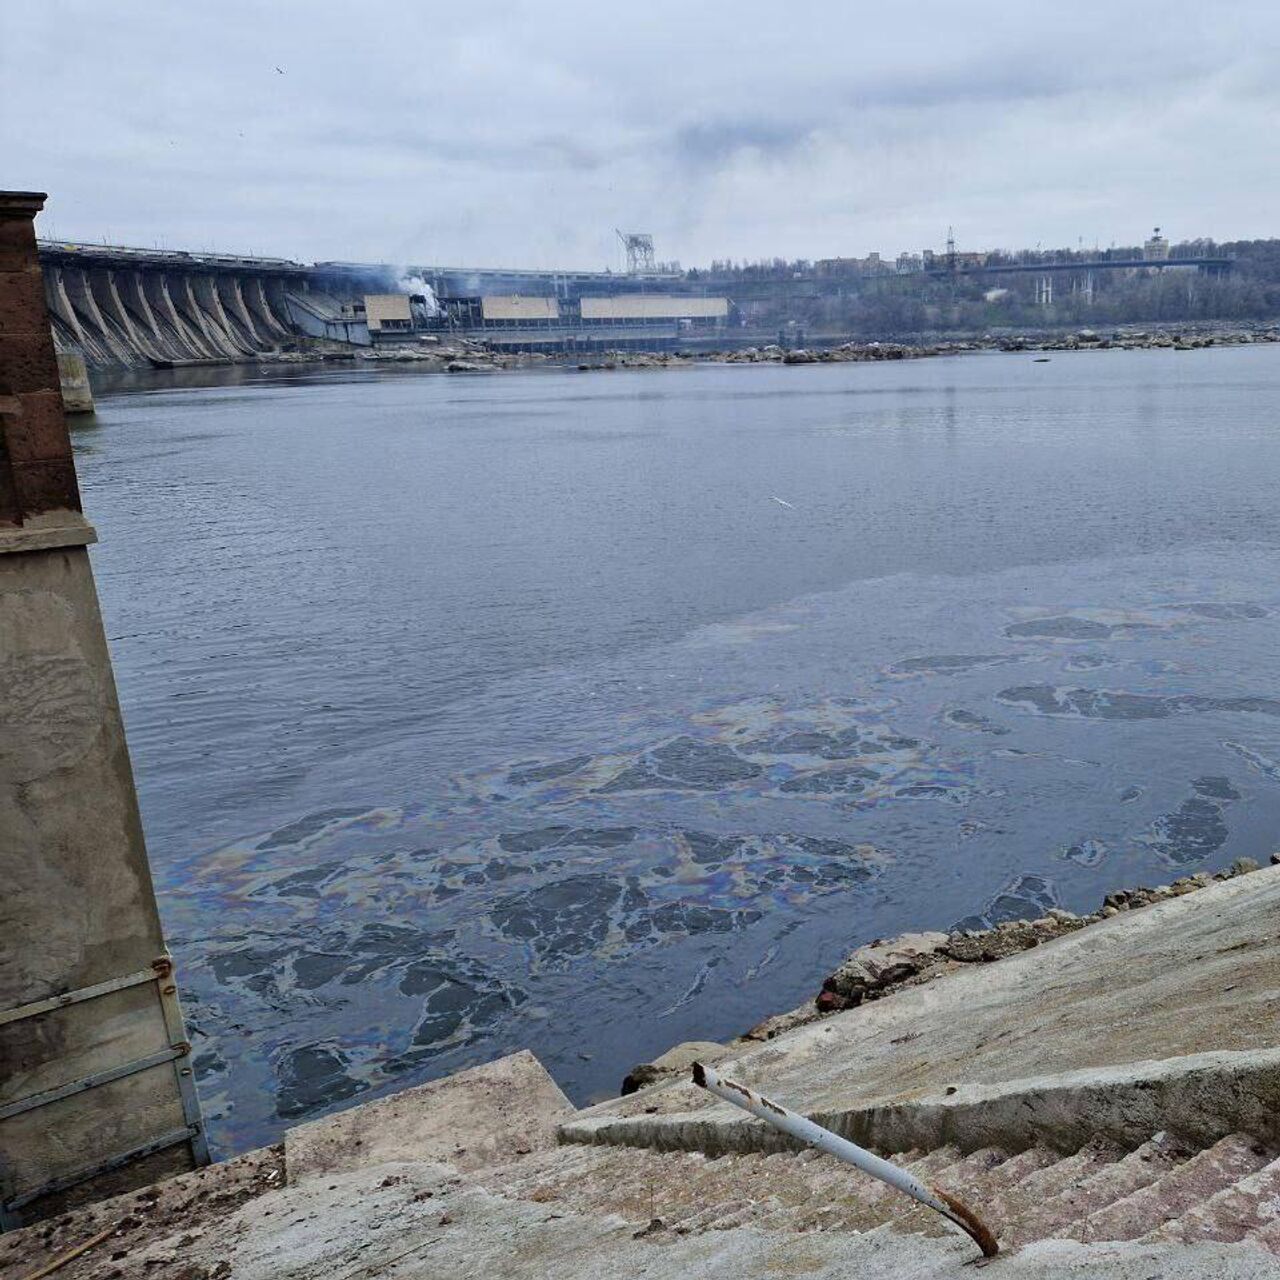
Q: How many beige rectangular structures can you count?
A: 3